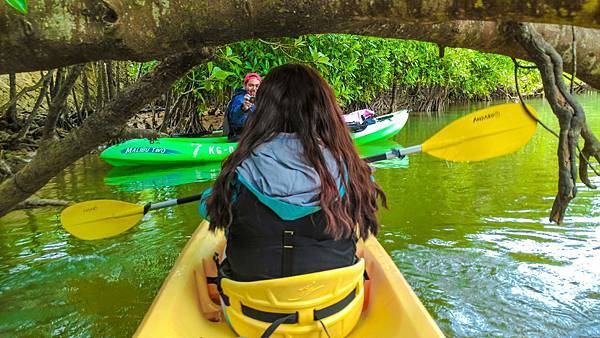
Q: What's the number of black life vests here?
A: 1